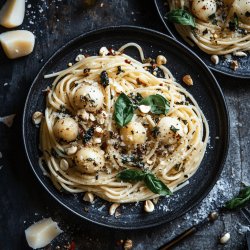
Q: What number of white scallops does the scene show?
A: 7